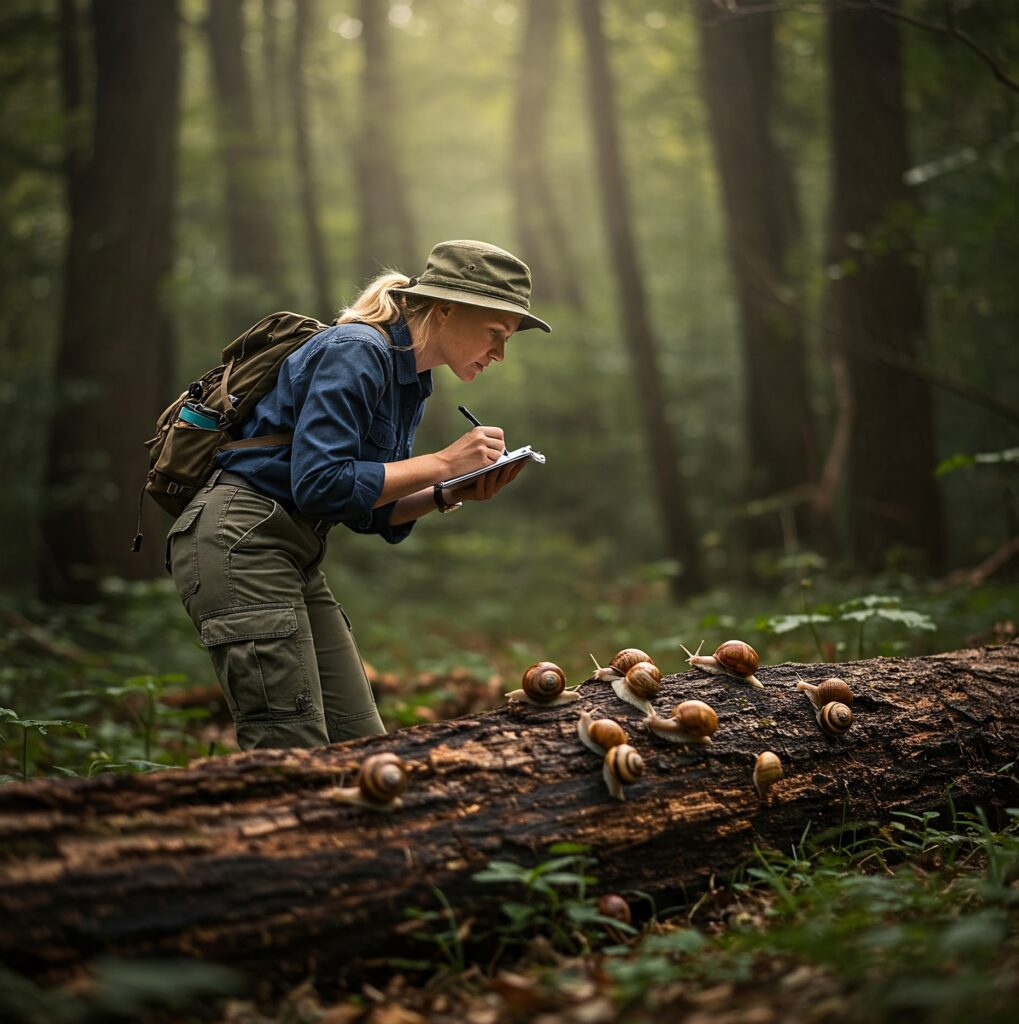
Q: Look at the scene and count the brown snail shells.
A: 12